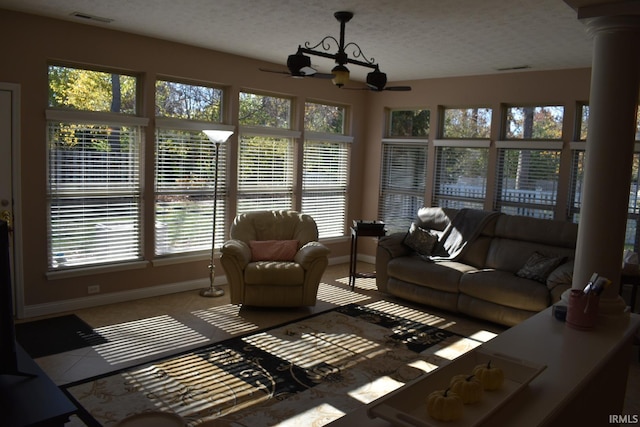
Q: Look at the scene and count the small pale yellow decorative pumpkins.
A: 3